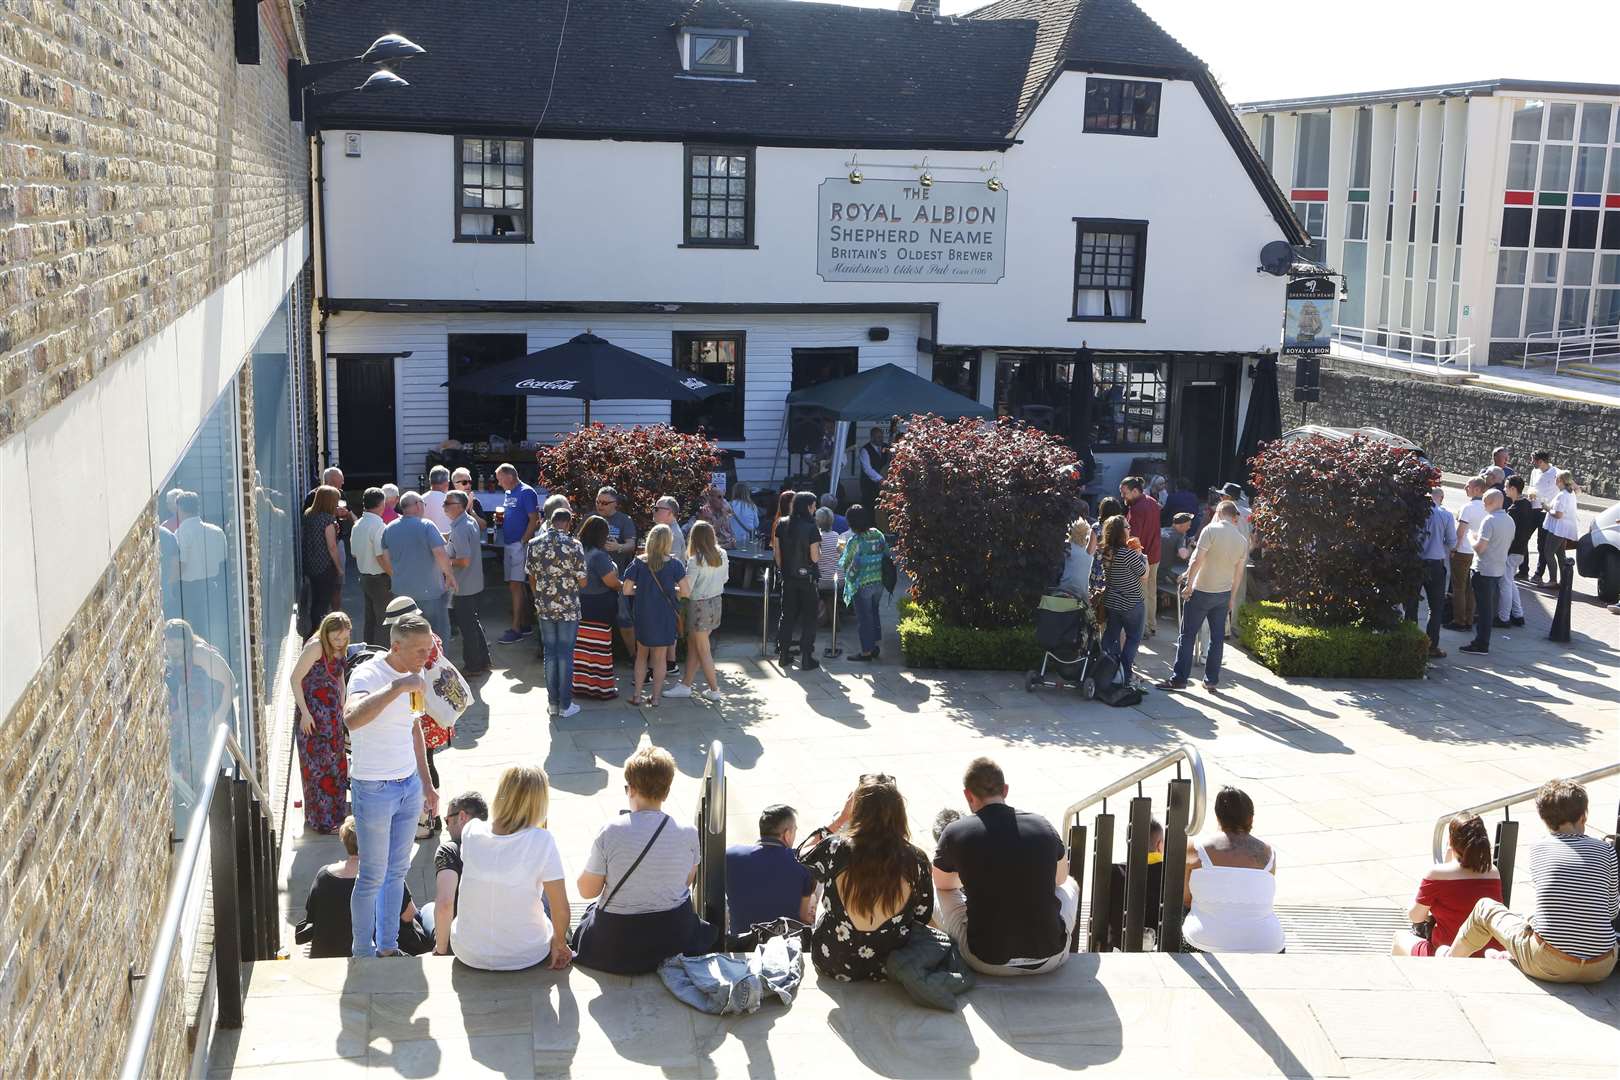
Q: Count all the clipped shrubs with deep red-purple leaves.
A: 3